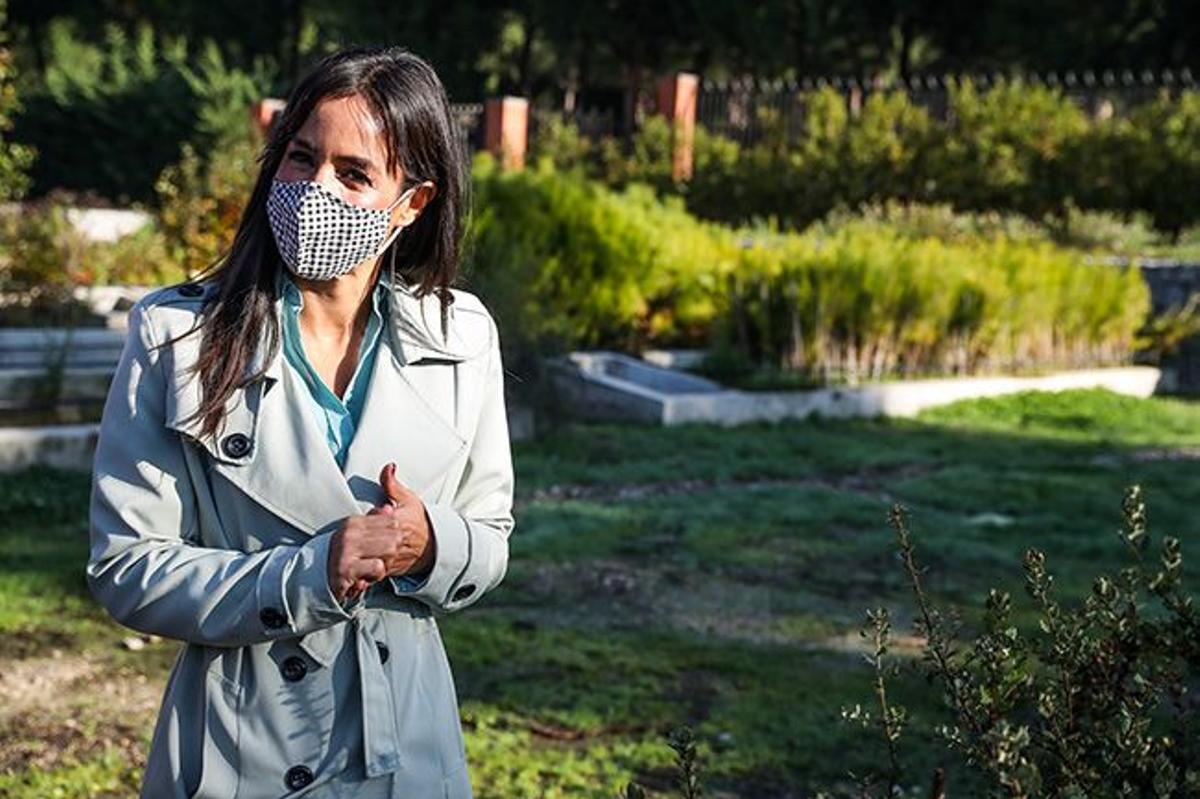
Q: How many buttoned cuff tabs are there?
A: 2